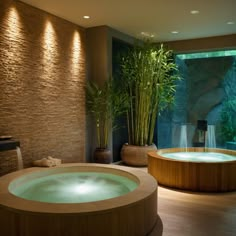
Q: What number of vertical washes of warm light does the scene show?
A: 3